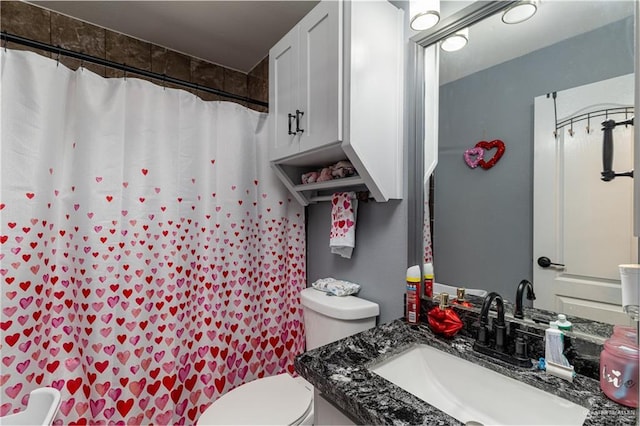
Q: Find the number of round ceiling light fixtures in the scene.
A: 3